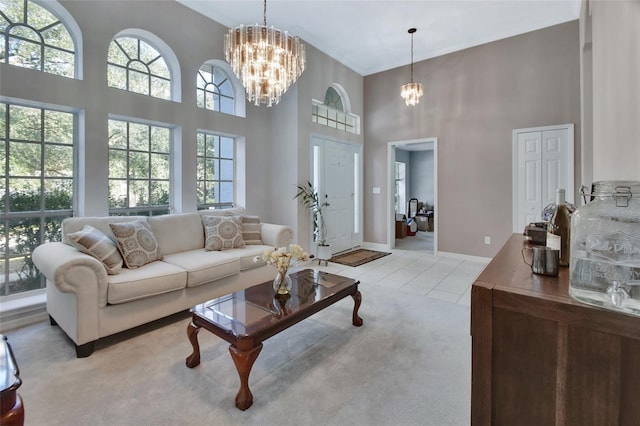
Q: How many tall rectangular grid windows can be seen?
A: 3